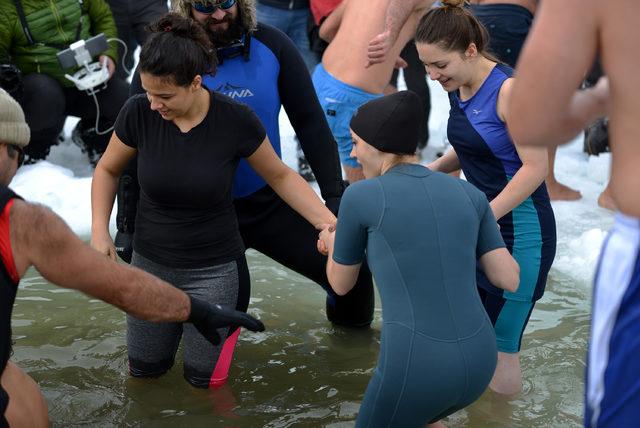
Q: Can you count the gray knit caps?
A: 1